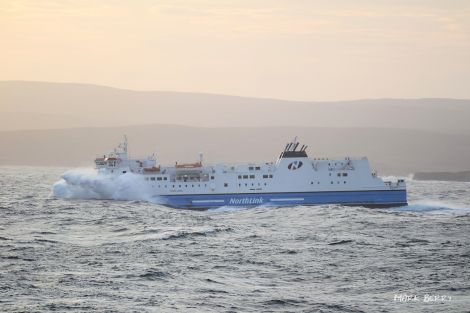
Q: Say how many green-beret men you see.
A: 0